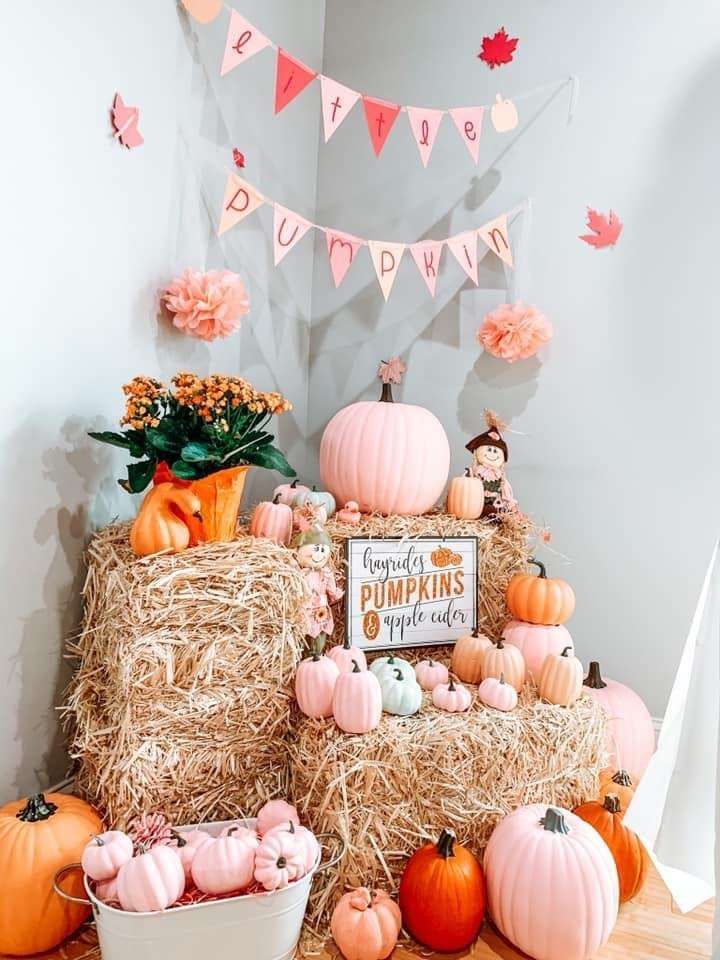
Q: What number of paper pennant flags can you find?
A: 13